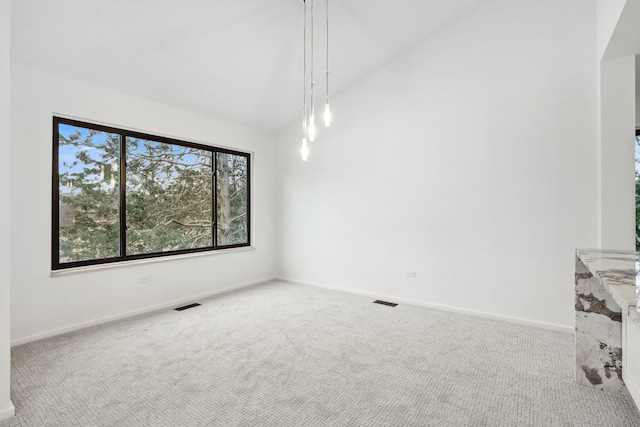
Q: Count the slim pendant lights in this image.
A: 3